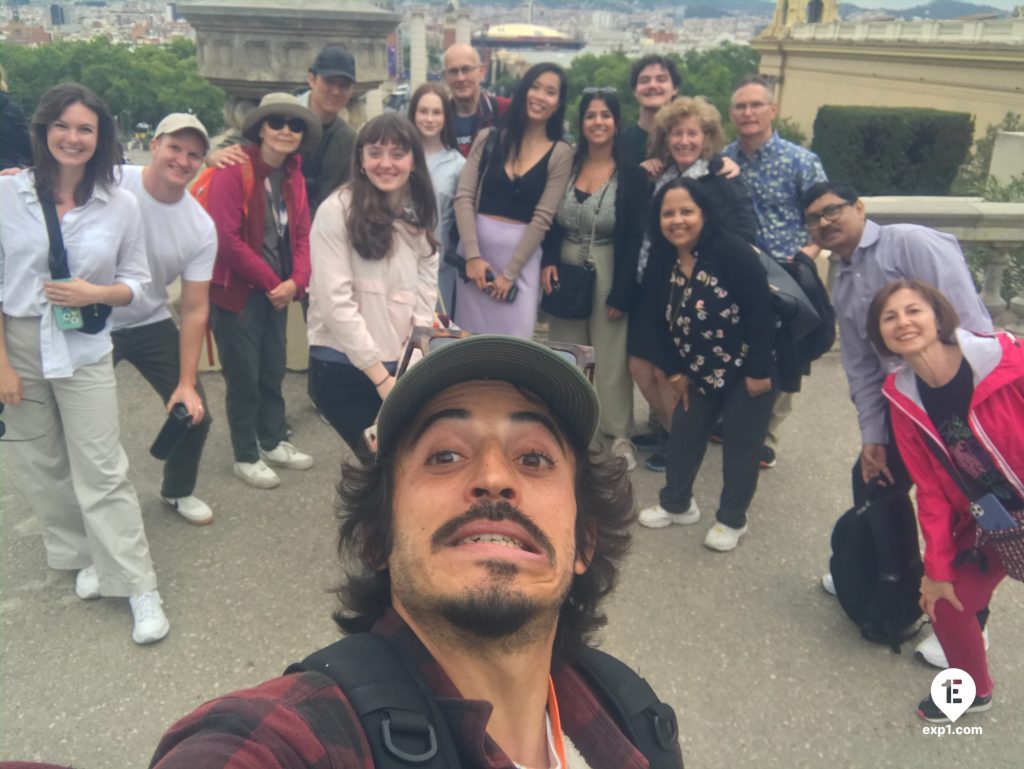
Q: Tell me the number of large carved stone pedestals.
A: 1